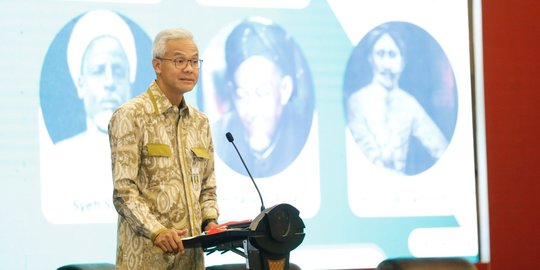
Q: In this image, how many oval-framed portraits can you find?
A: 3